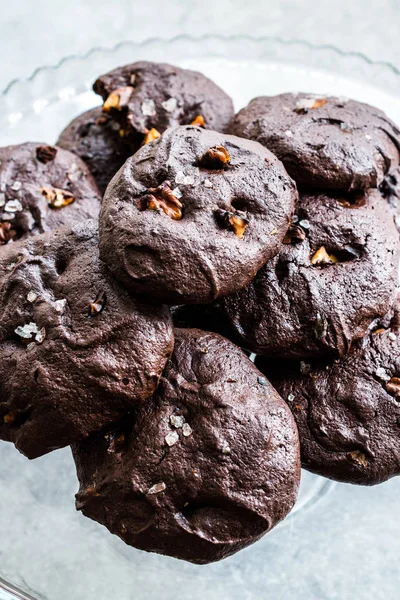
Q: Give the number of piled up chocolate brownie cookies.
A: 9